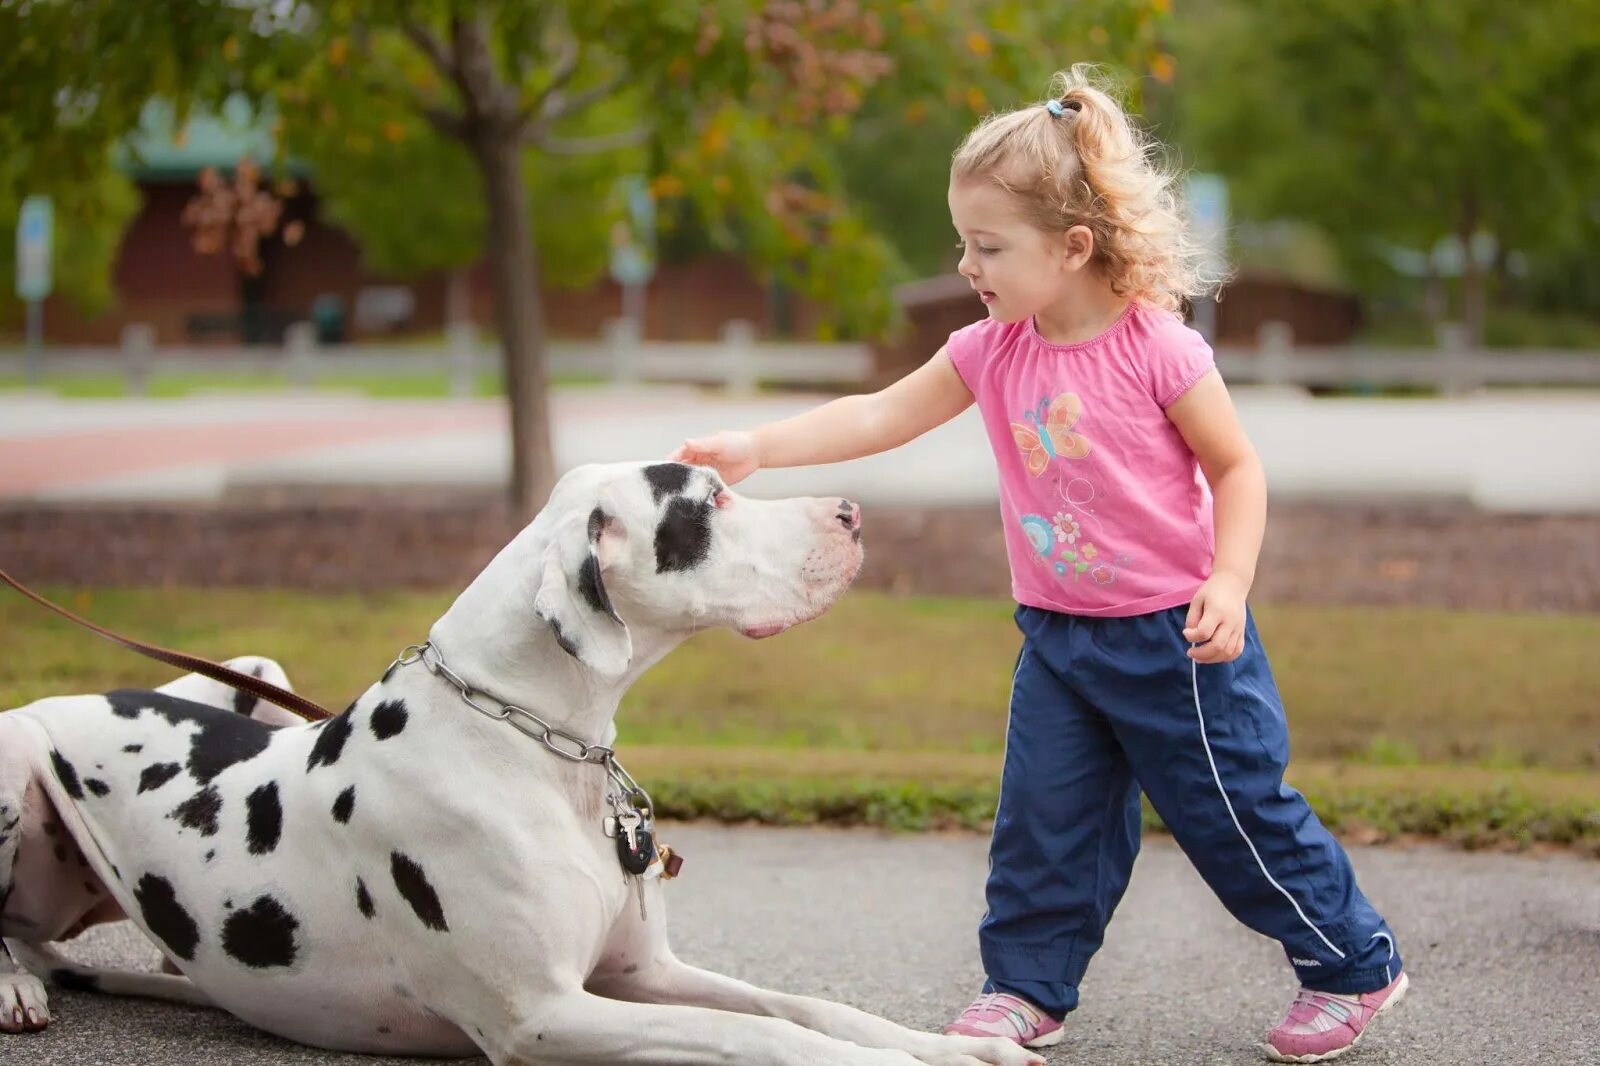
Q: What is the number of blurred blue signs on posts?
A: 3